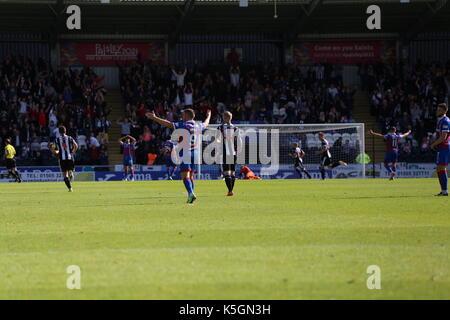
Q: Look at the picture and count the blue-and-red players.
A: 5